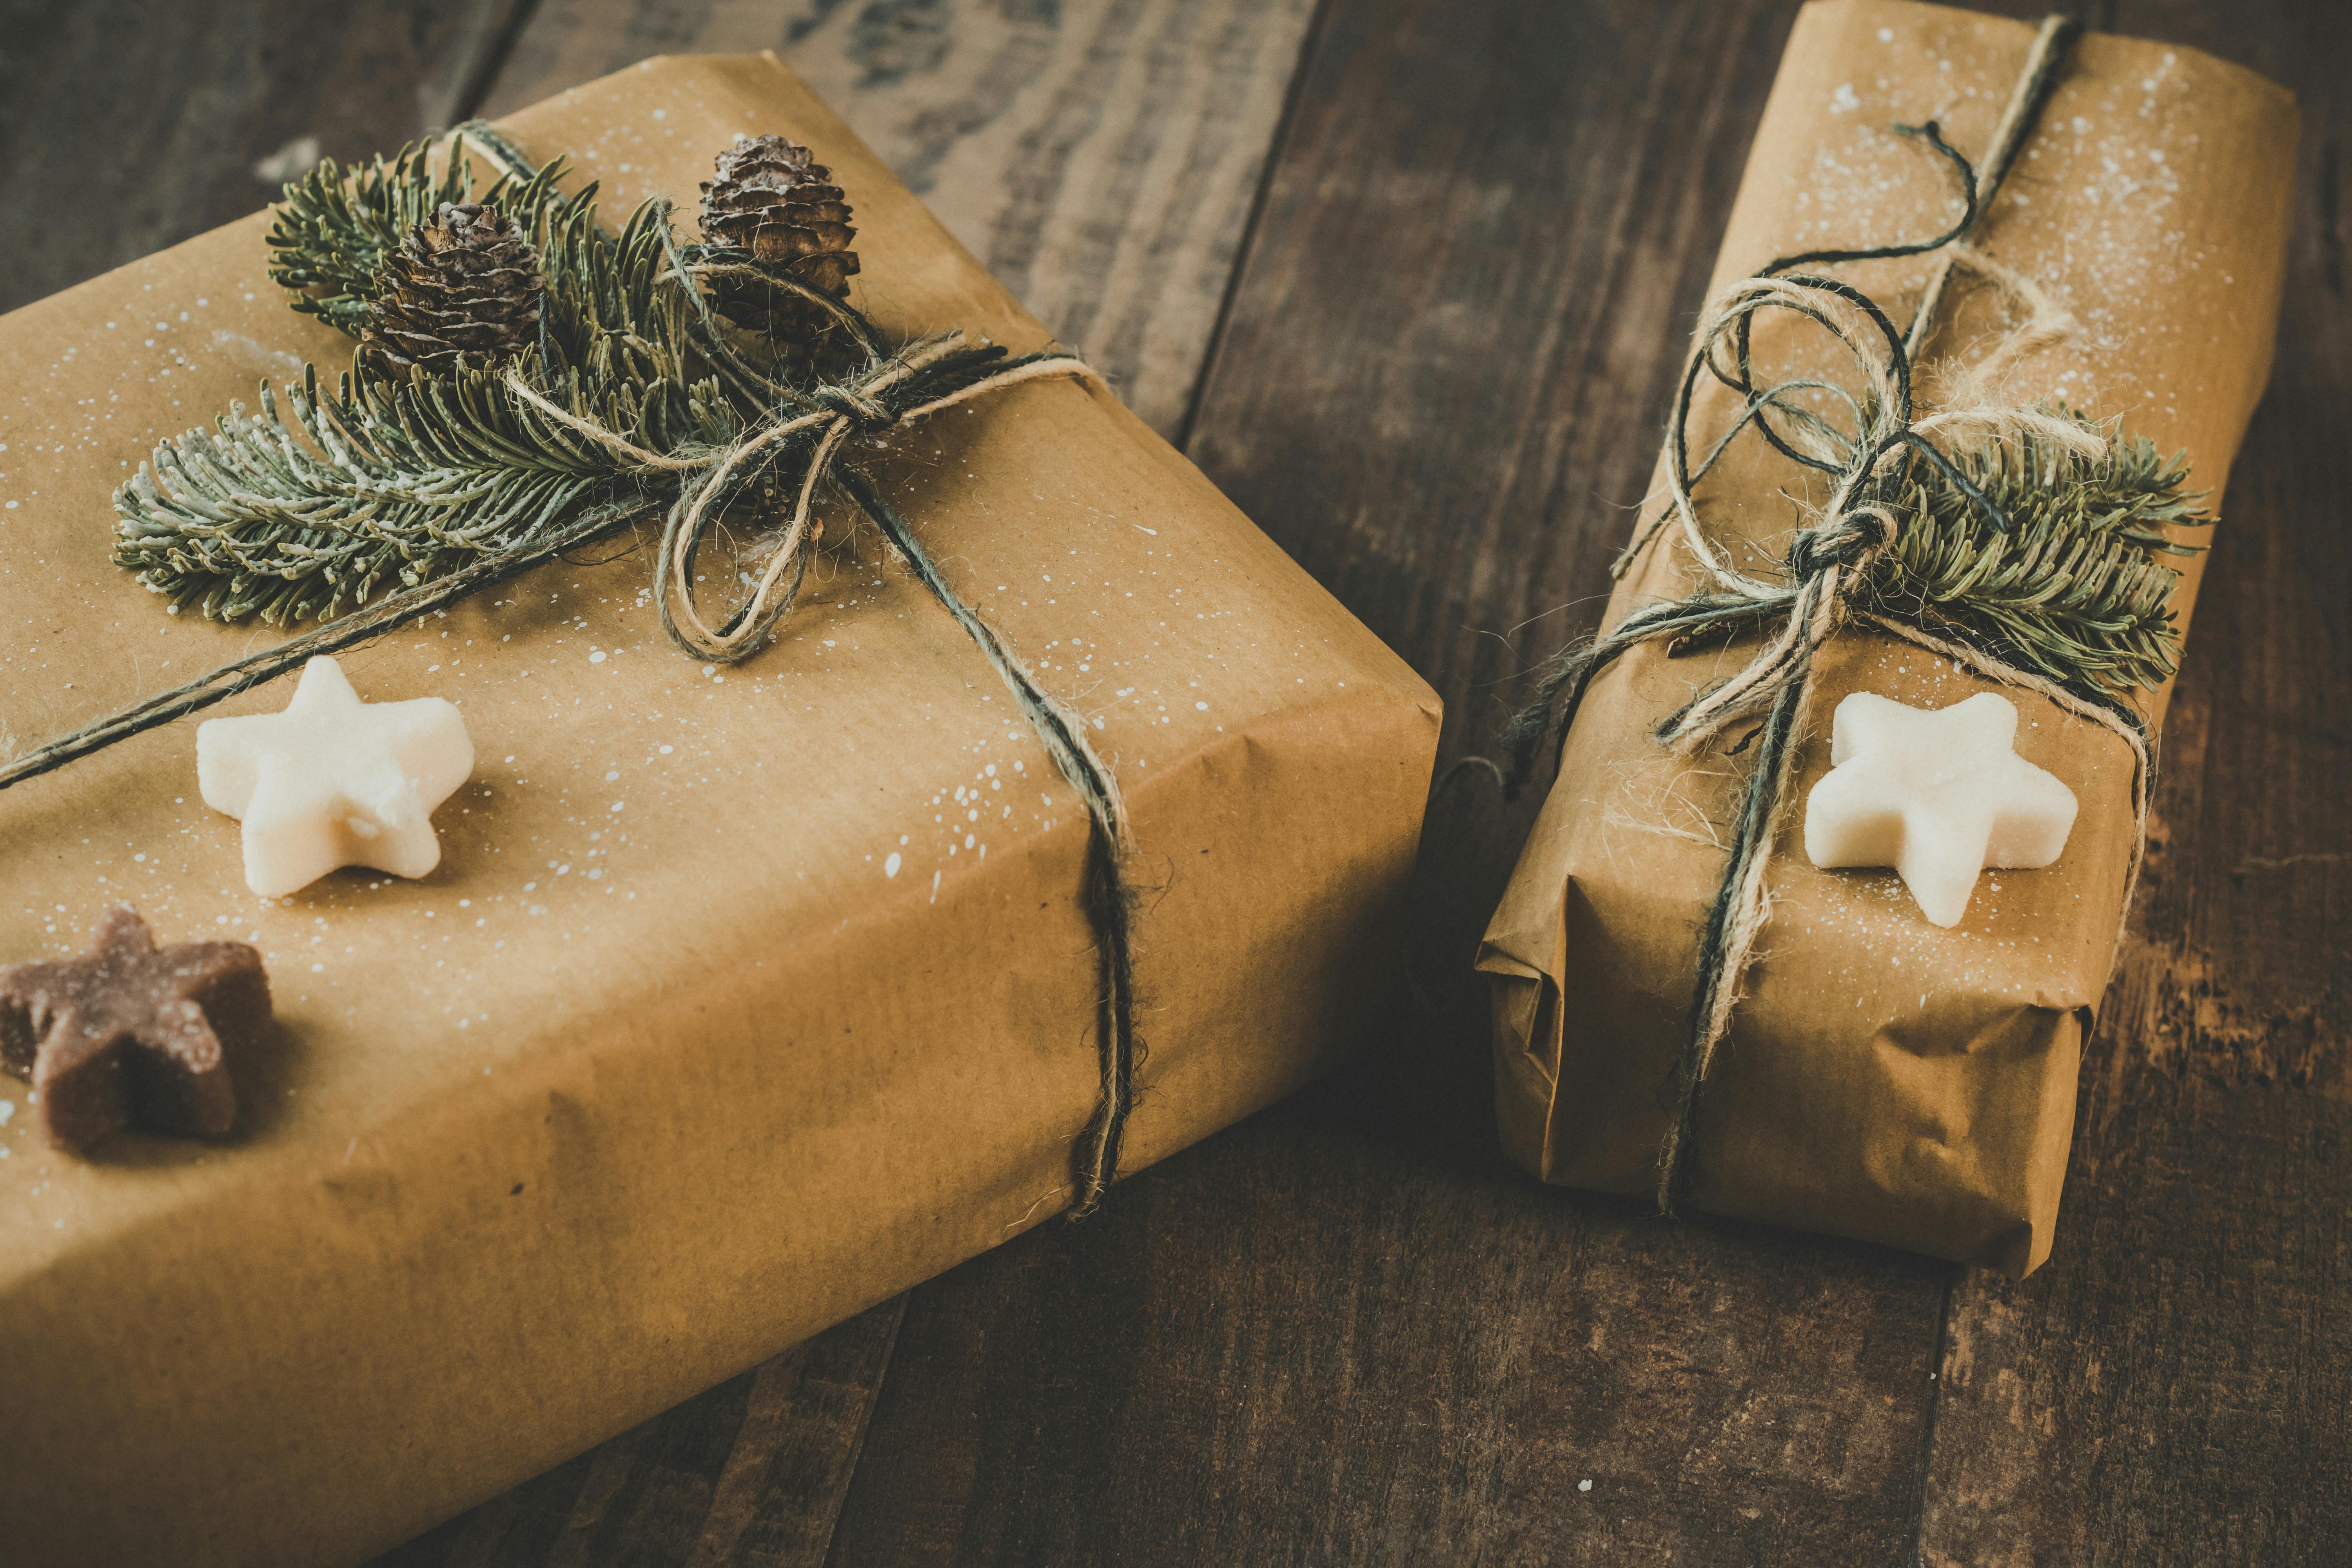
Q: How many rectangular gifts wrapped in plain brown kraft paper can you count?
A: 2